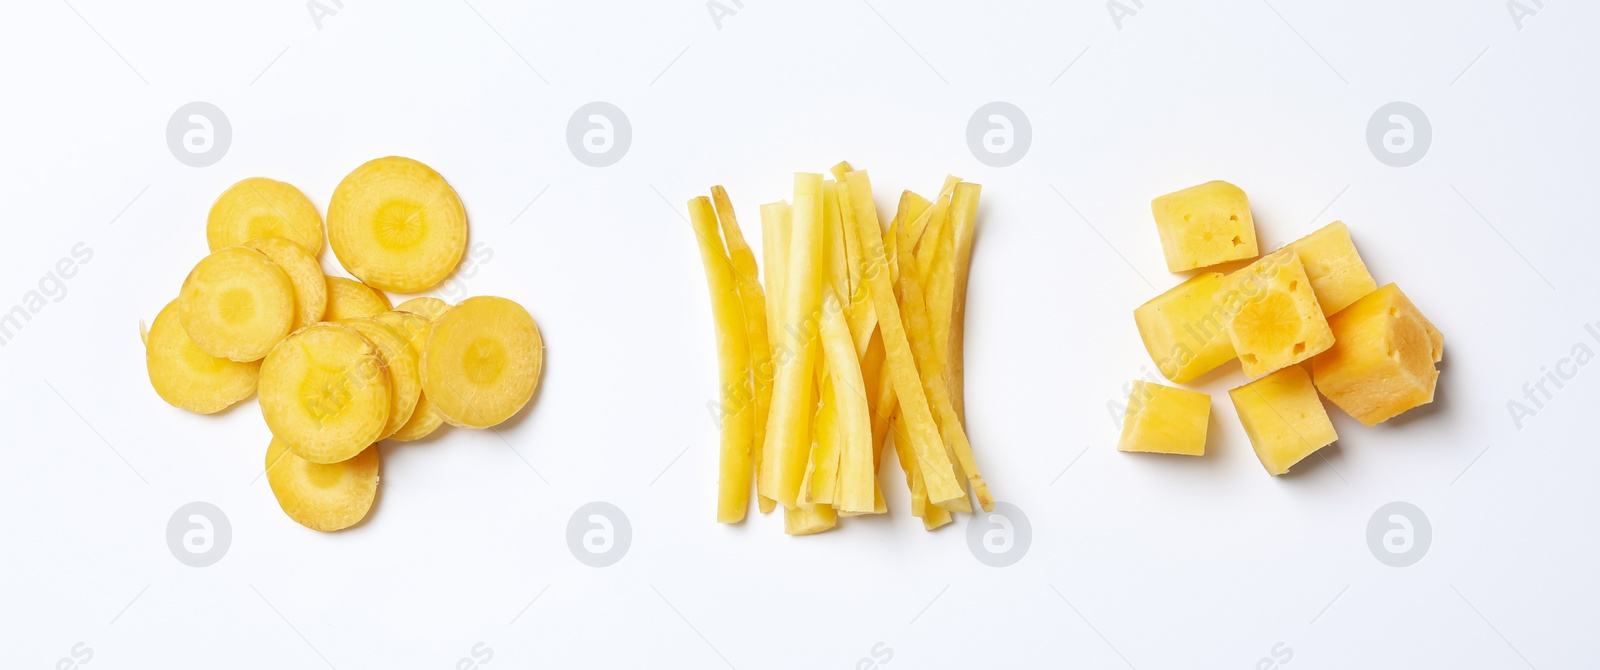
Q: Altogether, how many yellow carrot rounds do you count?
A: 12